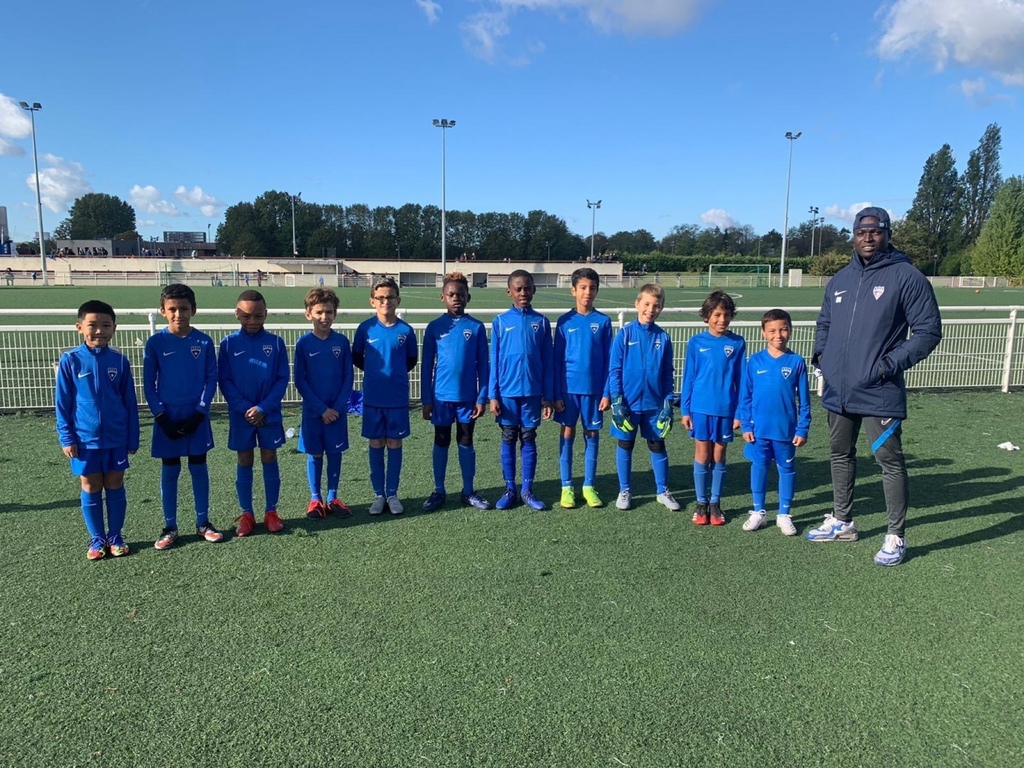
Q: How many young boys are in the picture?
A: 11